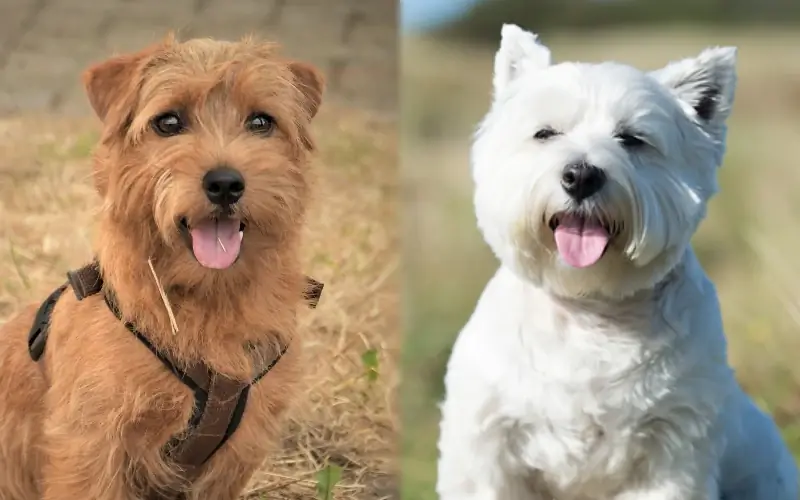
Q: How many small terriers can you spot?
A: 2